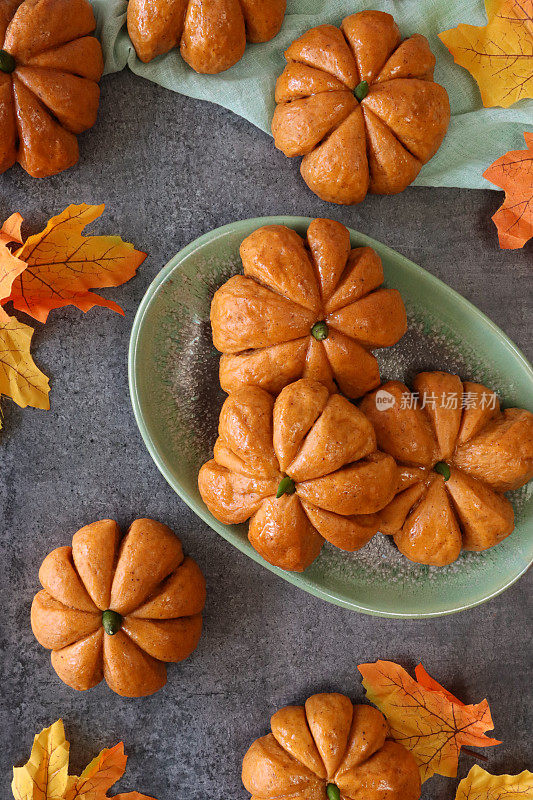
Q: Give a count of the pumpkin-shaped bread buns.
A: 8